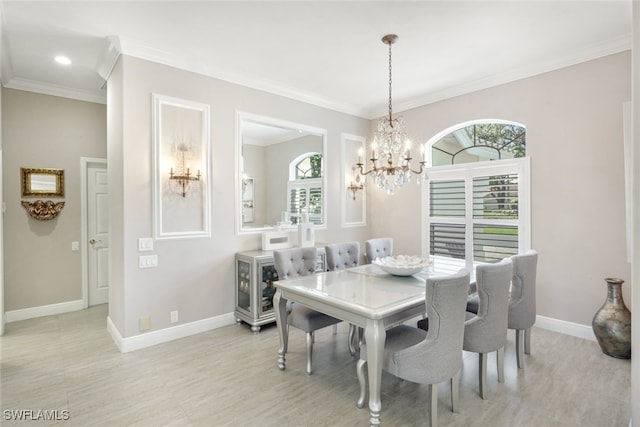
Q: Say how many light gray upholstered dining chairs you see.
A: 6